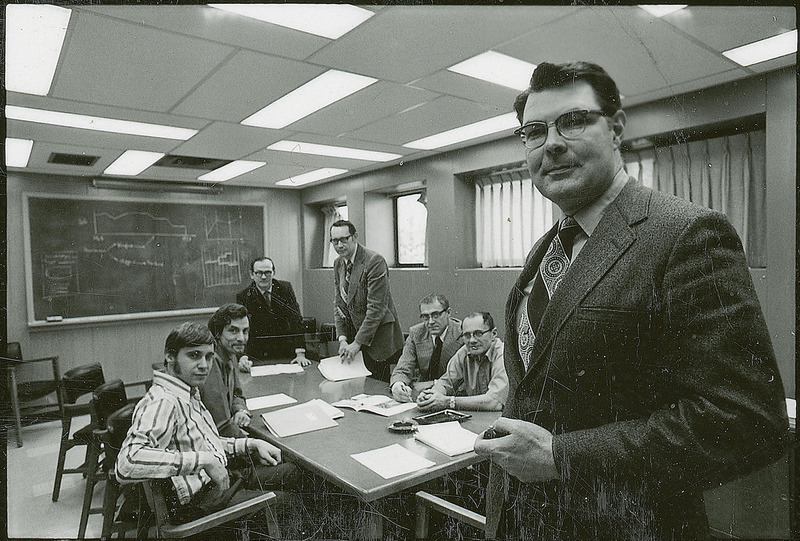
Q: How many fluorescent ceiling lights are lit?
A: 13